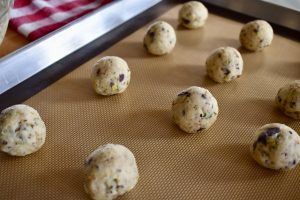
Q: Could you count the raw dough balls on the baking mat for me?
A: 10